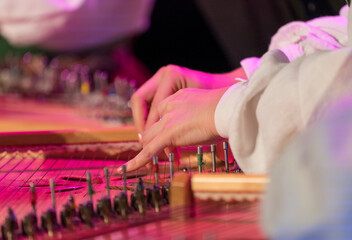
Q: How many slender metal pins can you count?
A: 10